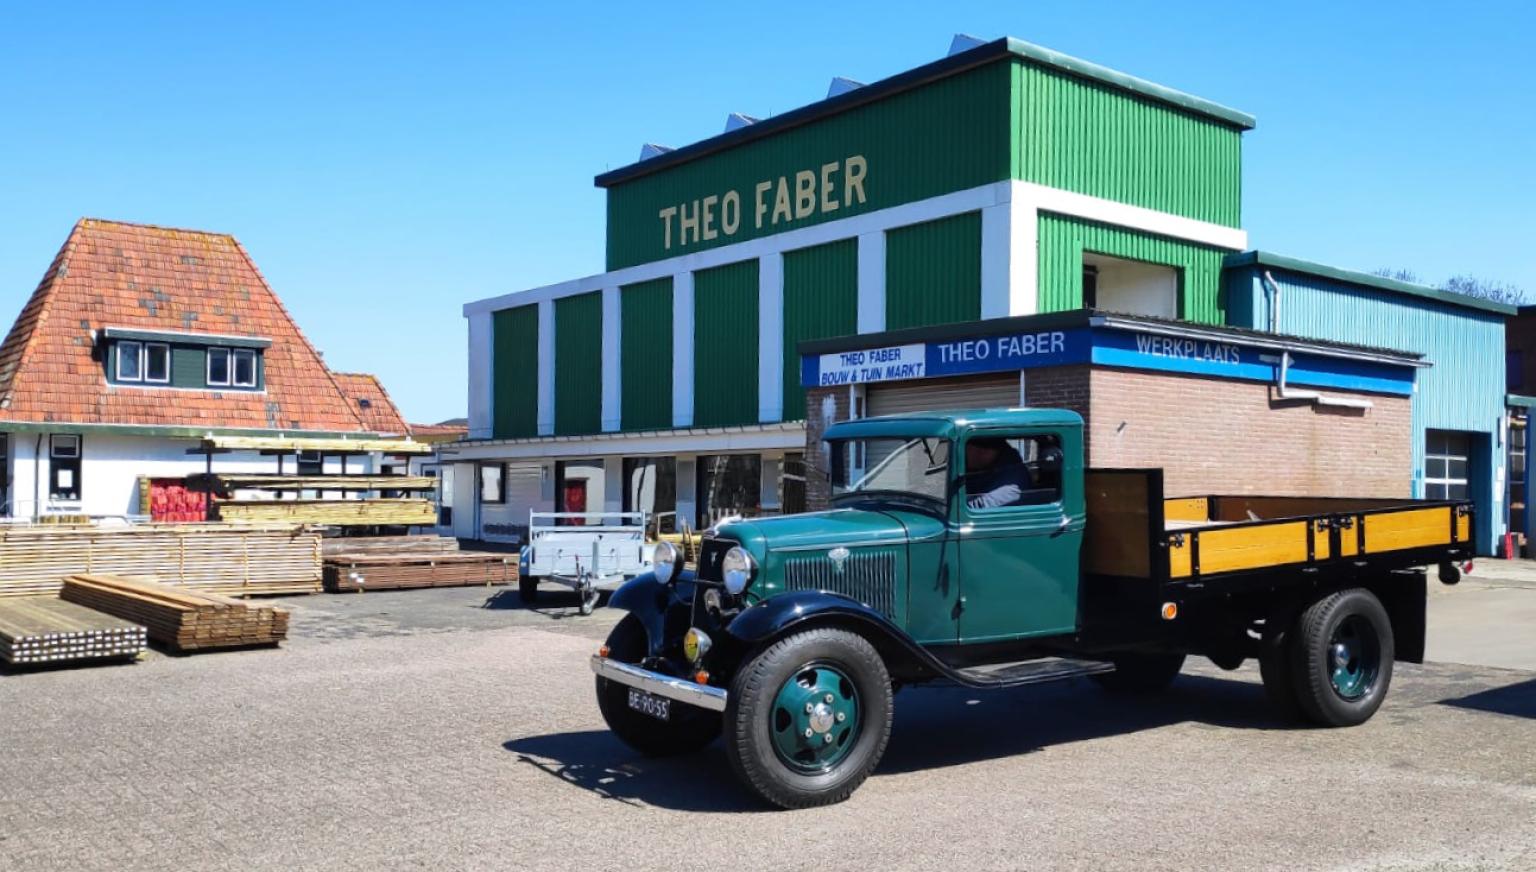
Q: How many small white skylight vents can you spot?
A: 4